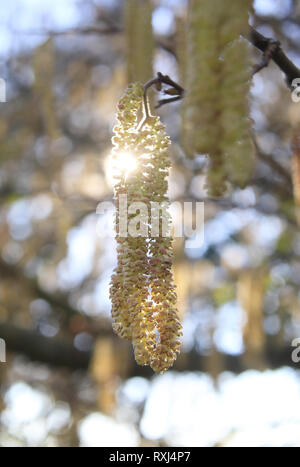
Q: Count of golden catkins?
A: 3